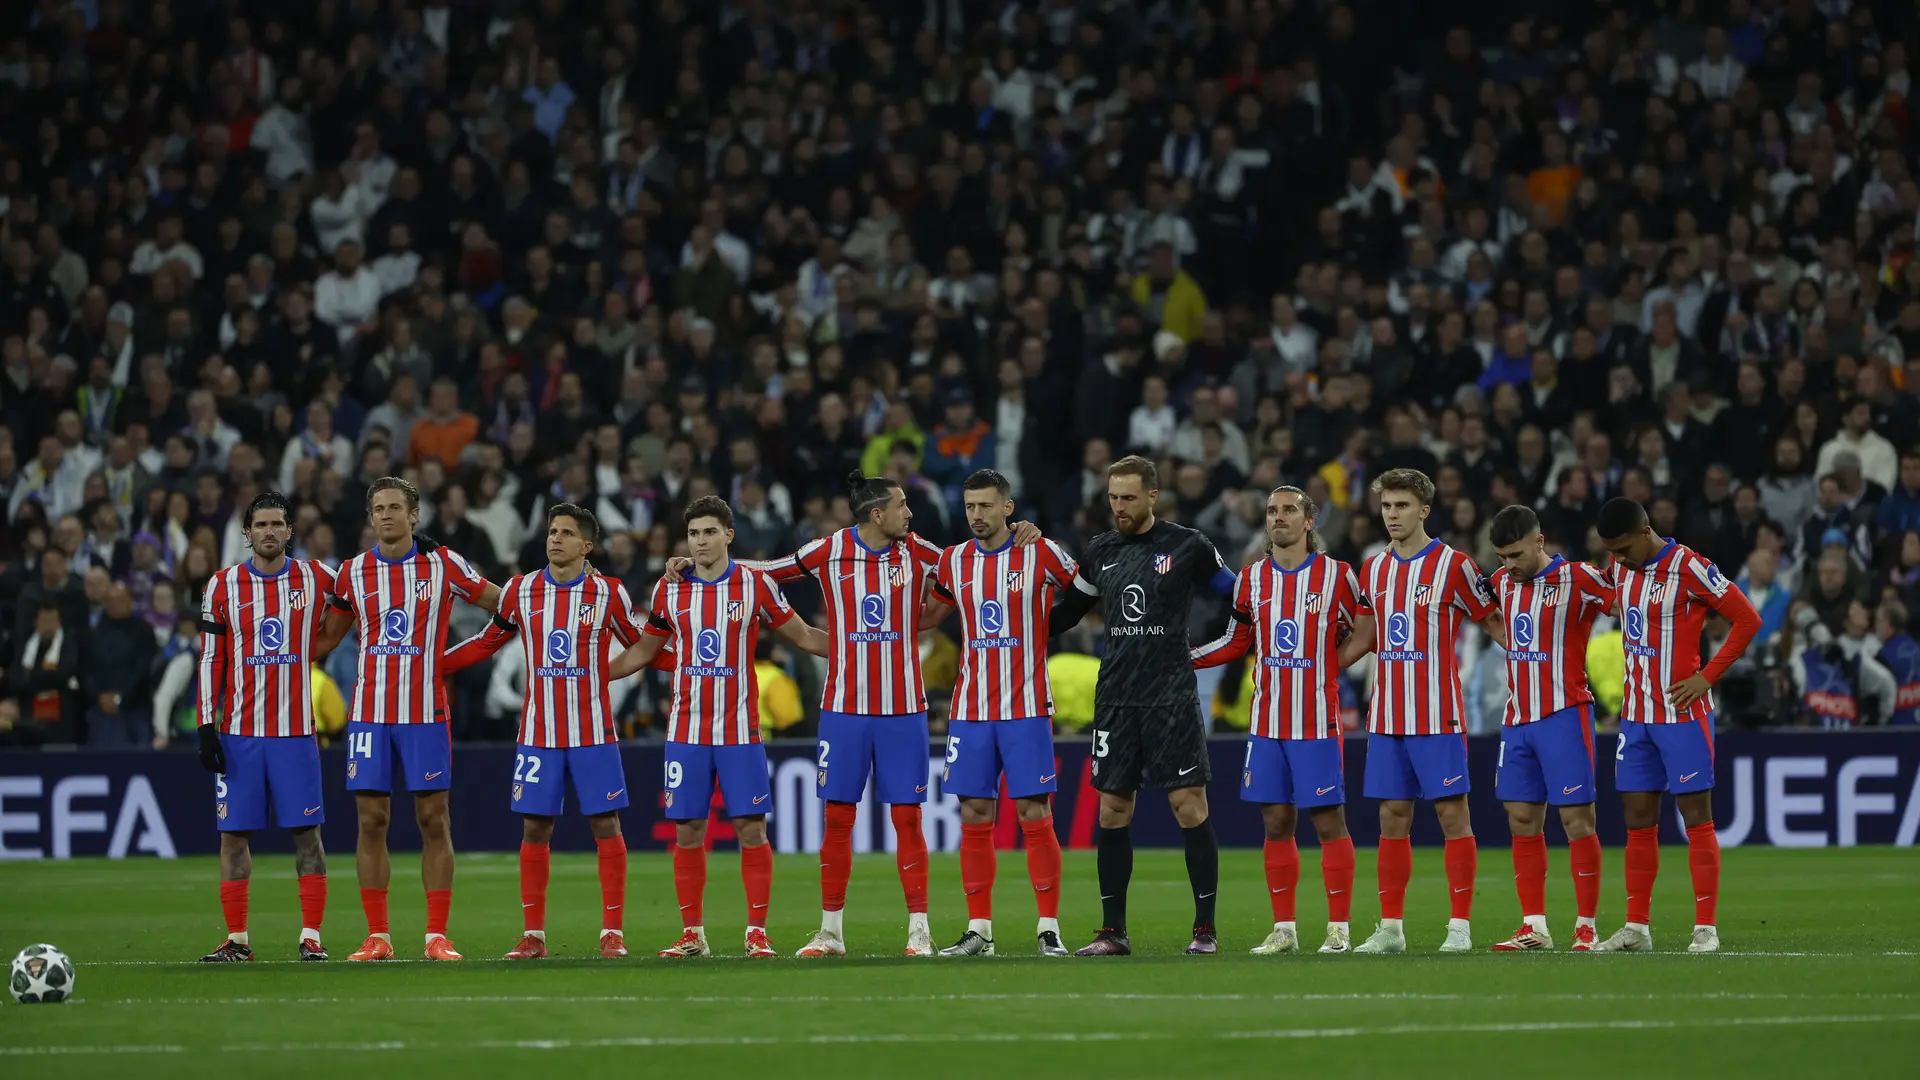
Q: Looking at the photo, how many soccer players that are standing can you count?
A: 11